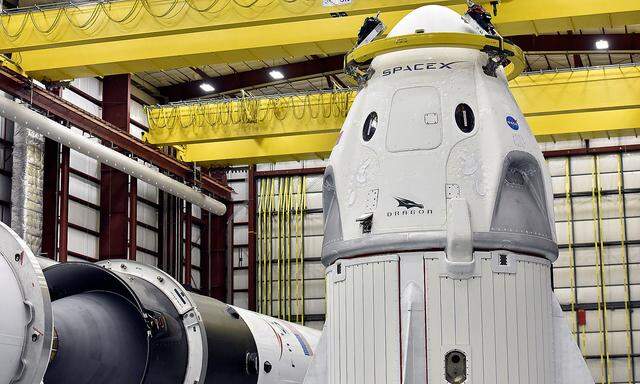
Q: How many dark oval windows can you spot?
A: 2